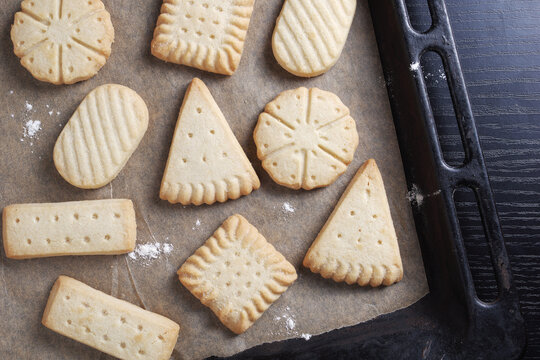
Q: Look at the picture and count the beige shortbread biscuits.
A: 10